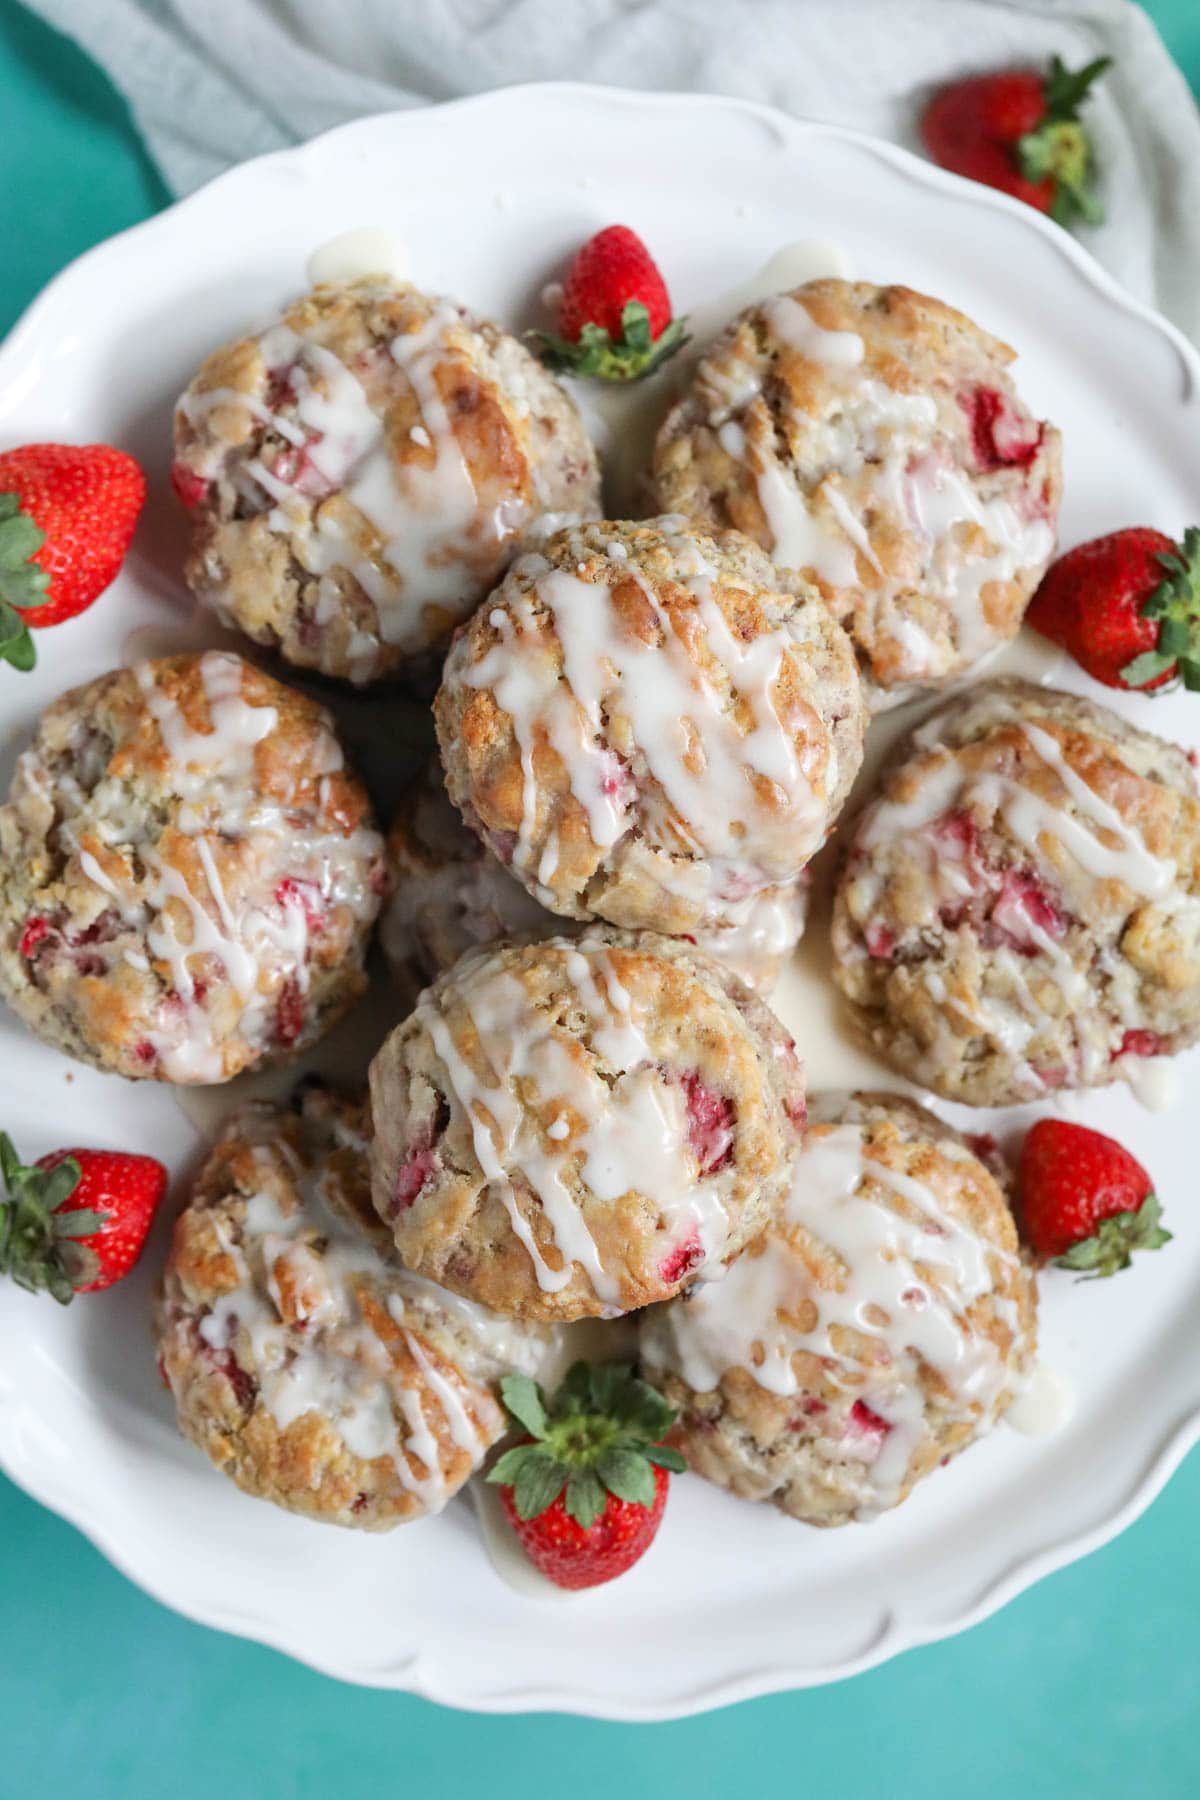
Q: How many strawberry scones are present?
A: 9